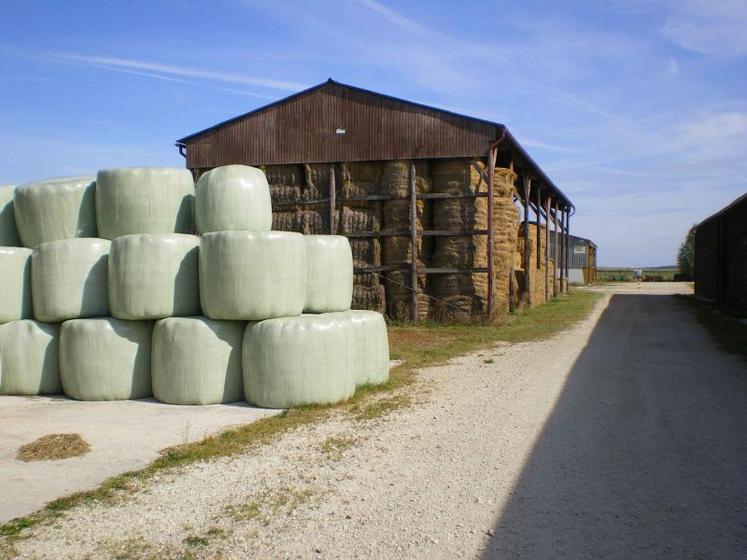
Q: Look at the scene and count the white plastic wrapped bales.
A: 14